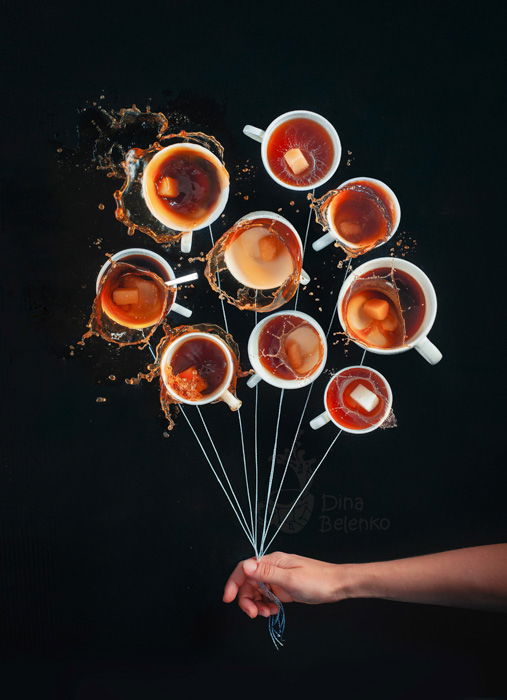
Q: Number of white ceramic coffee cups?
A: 9